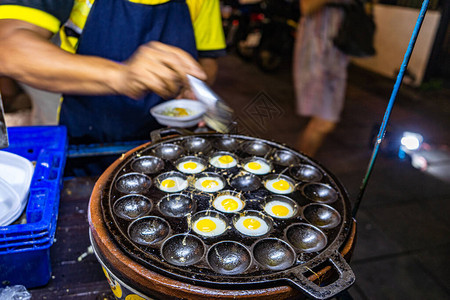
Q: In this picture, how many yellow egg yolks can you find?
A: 10